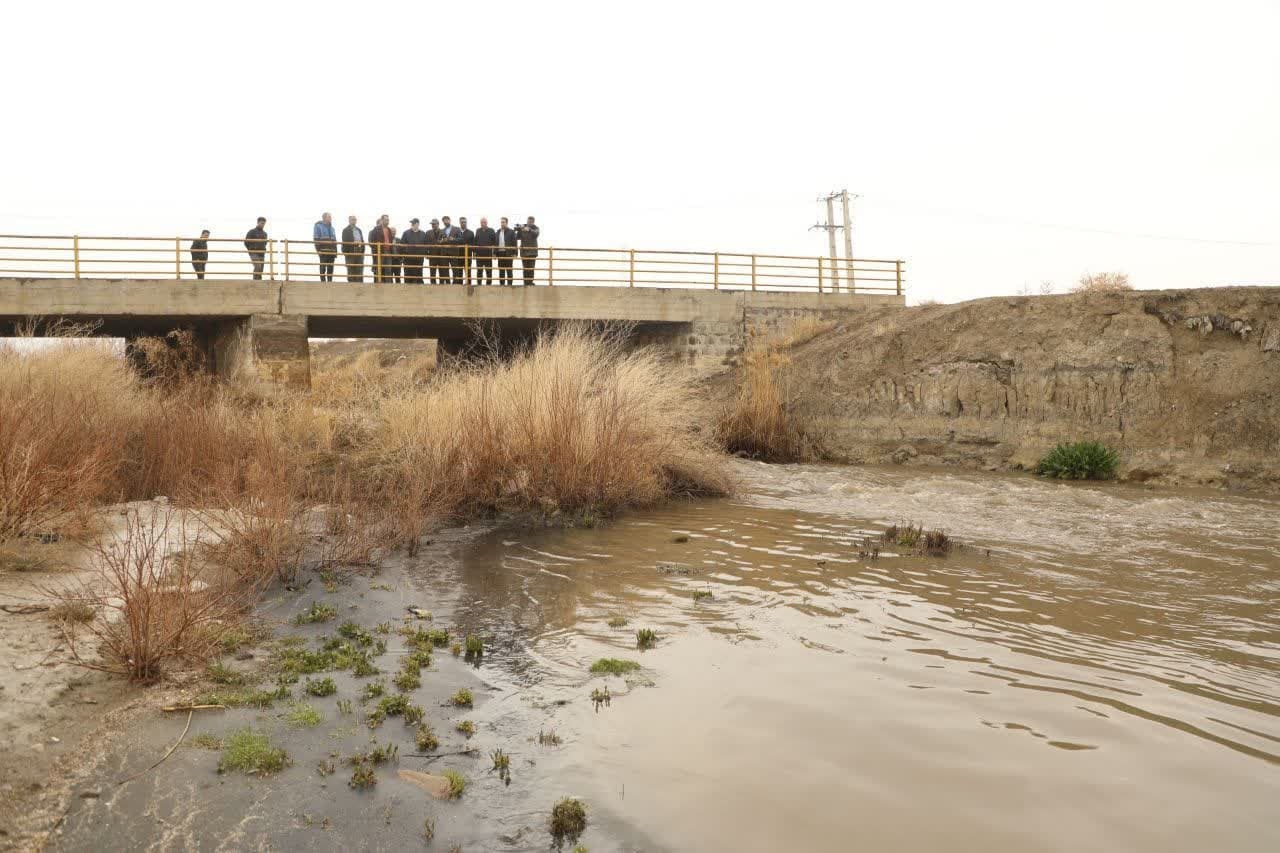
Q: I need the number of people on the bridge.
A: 14